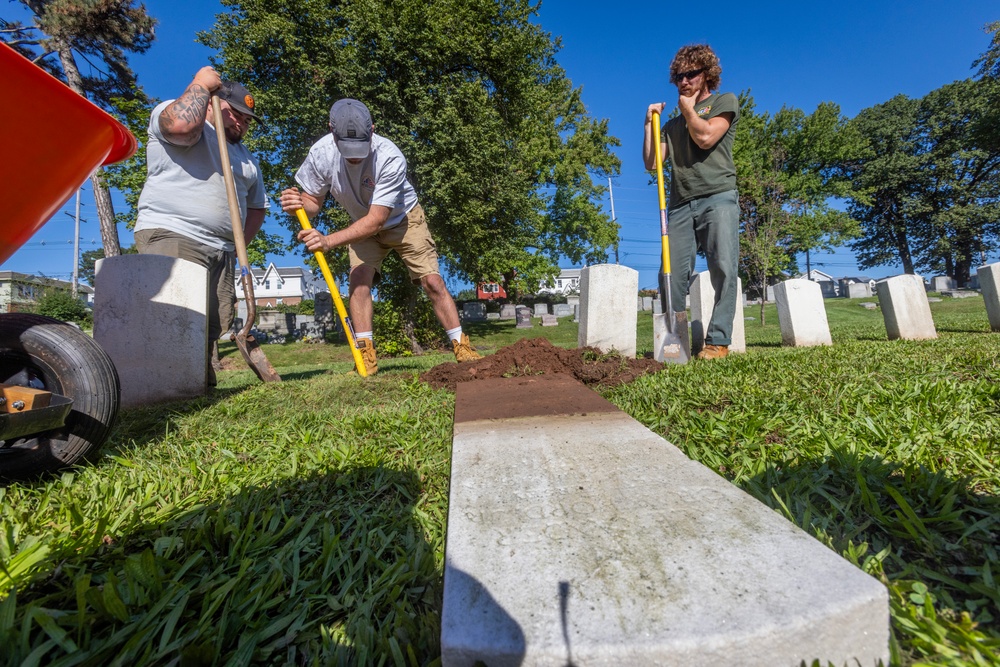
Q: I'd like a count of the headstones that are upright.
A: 6